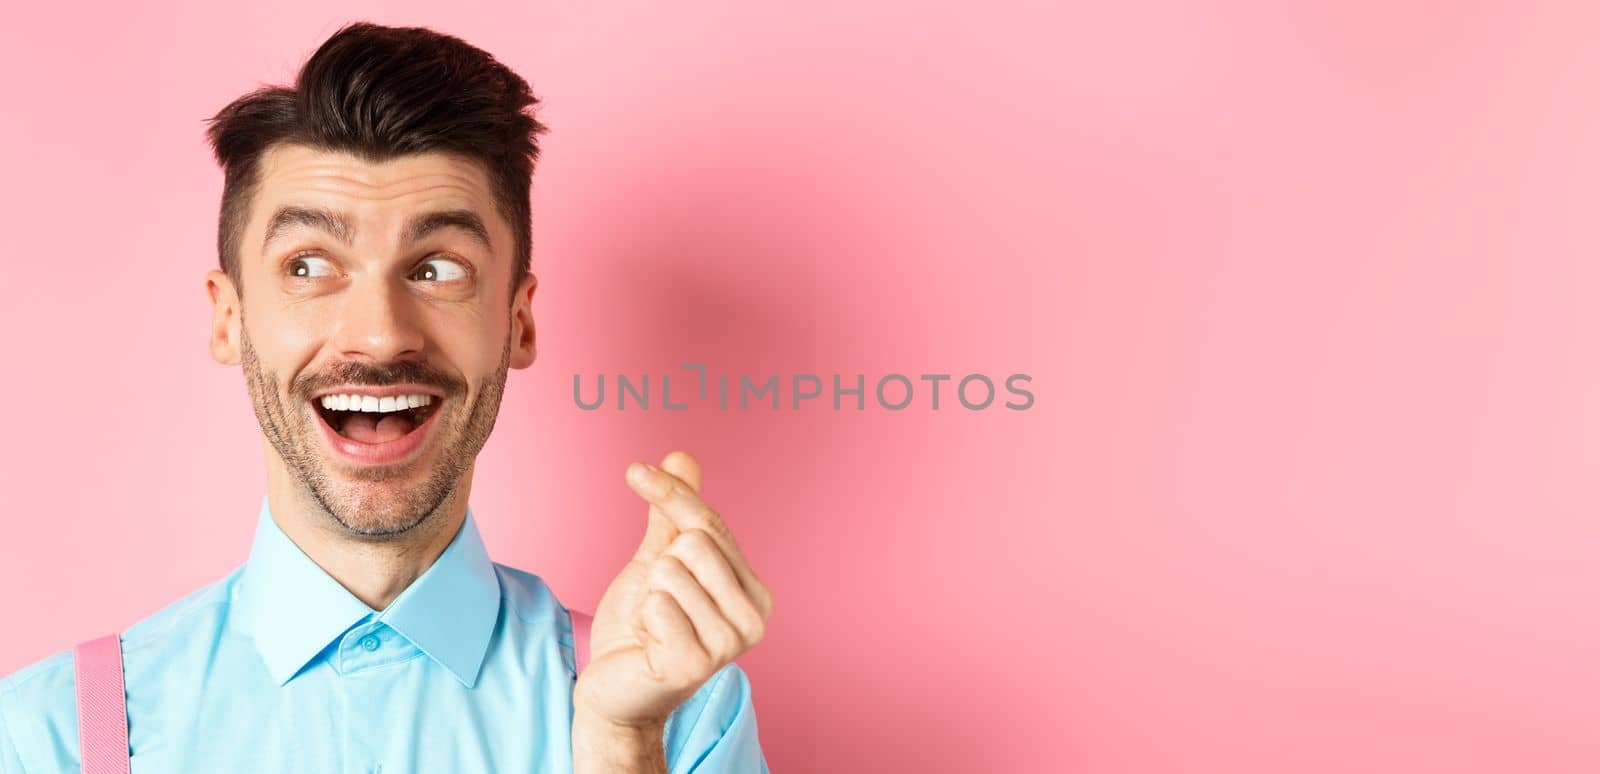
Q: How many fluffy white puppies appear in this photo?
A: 0